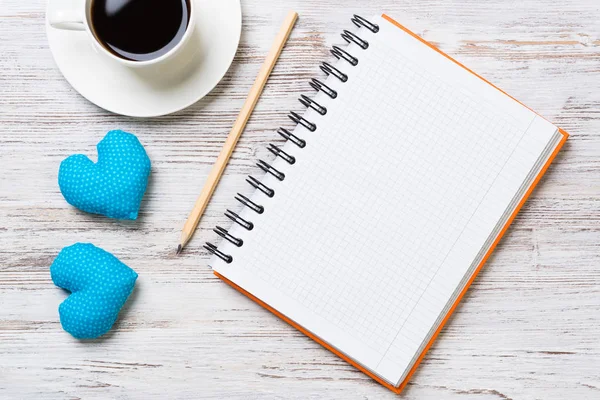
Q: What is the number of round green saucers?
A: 0